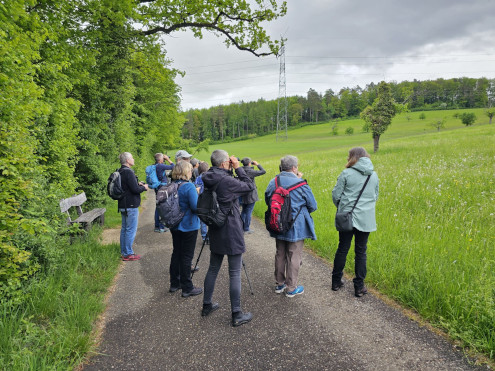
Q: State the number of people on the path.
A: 10